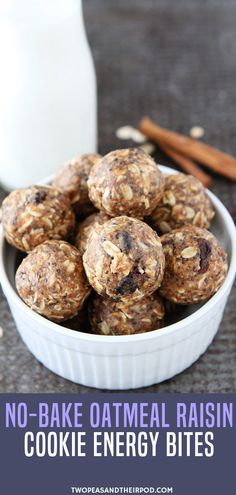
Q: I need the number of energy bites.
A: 9